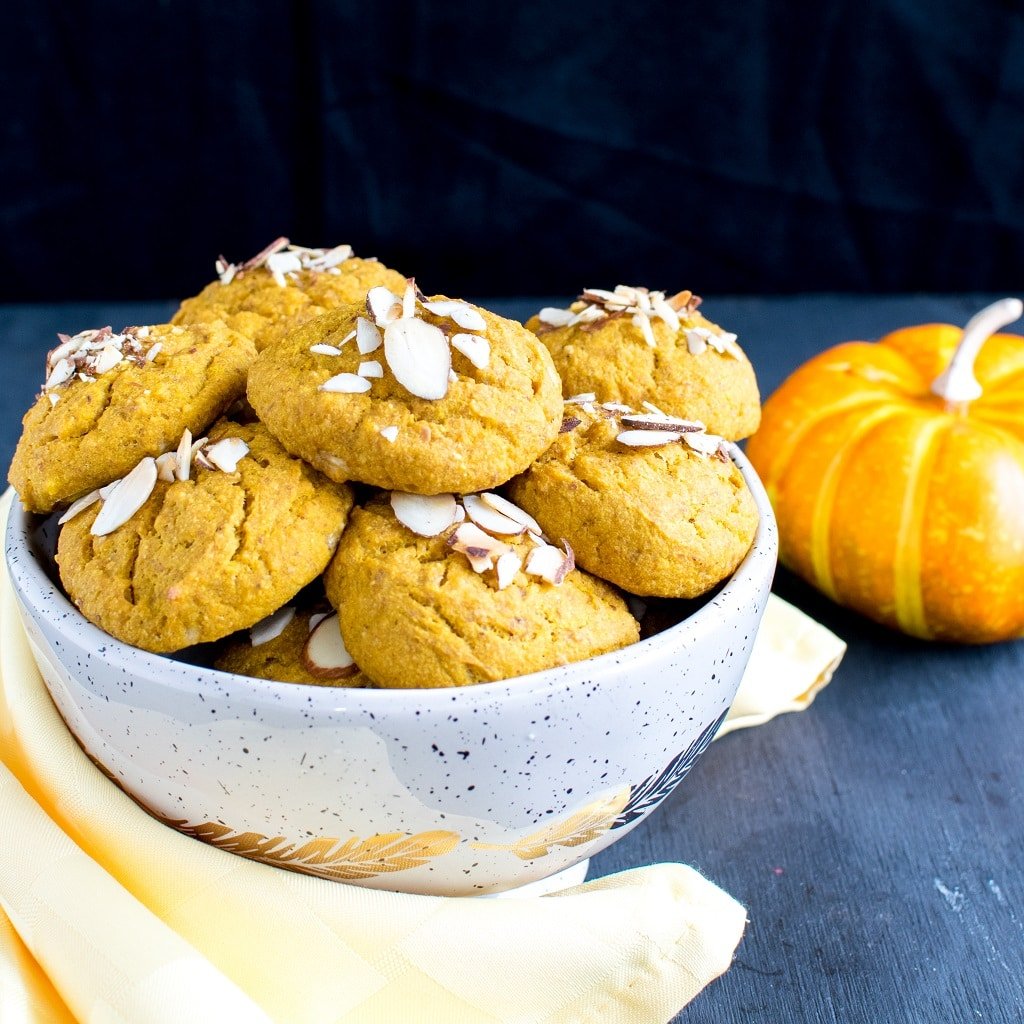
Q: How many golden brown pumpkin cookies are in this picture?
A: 8